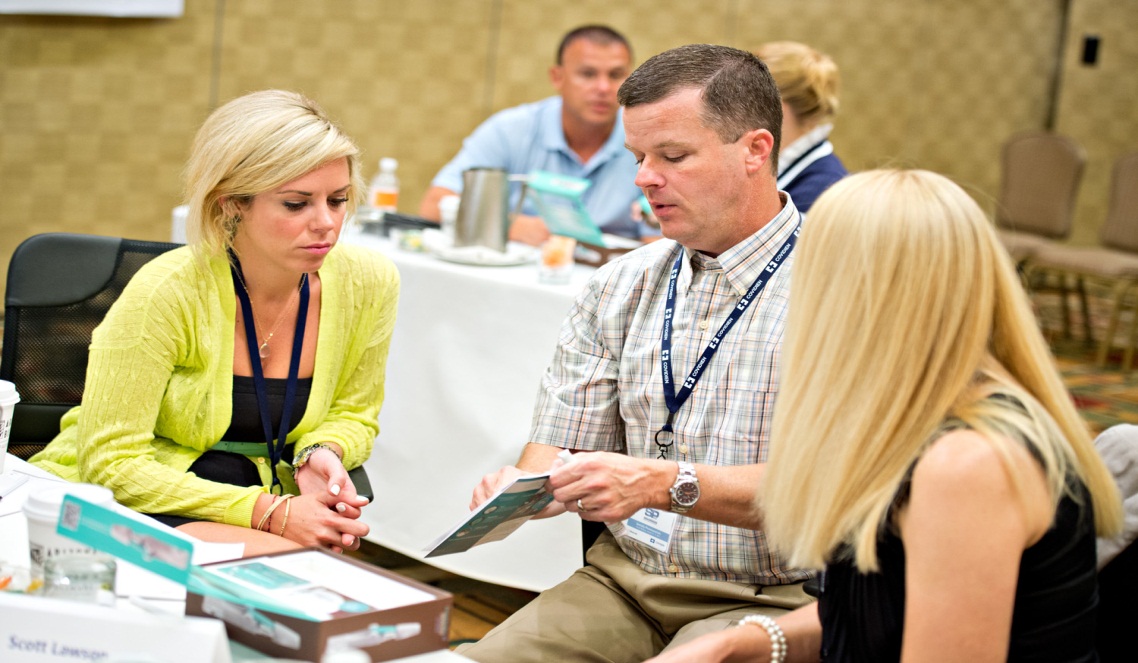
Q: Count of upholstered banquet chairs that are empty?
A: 2